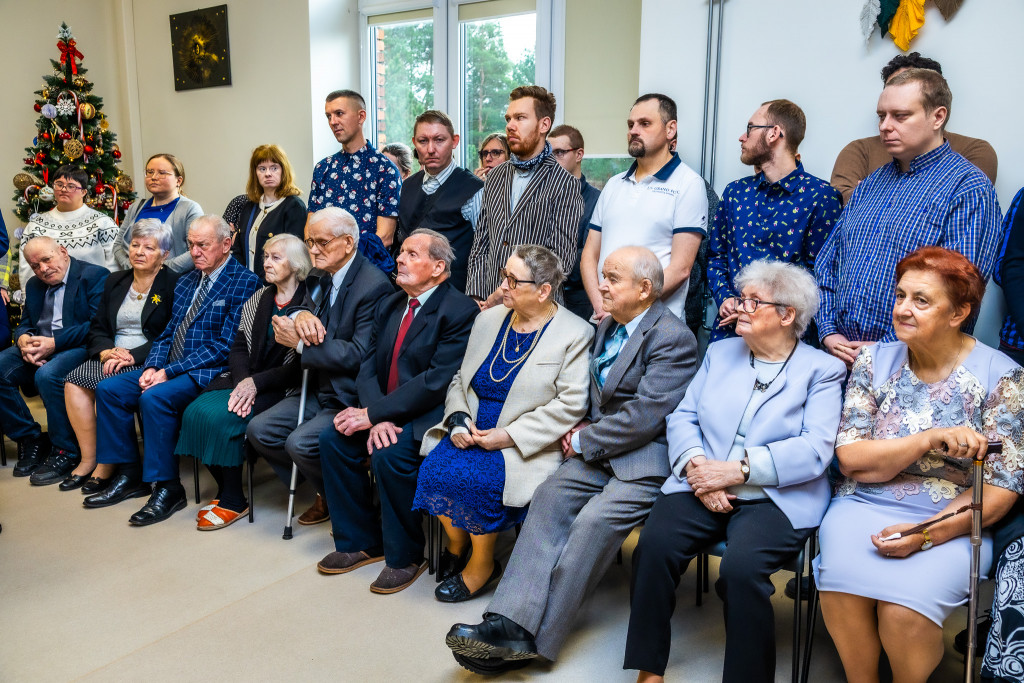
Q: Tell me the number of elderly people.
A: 10